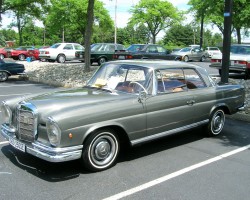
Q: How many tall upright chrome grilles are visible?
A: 1